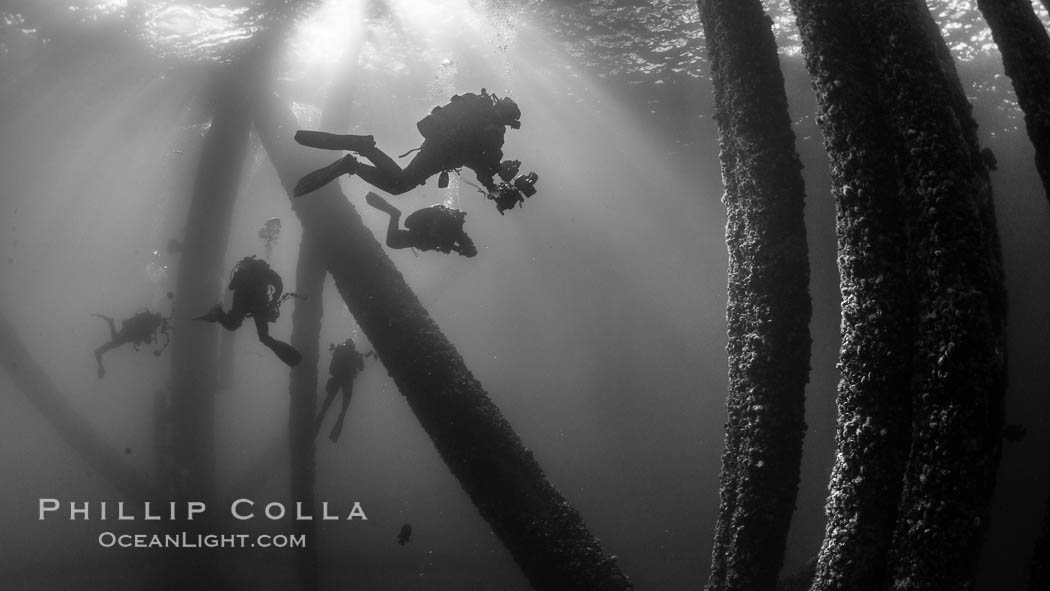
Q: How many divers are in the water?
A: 5